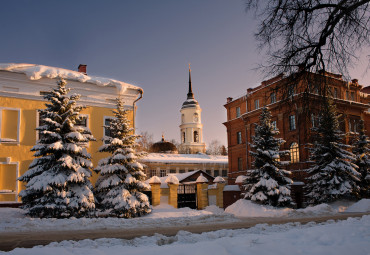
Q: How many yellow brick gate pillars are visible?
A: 4